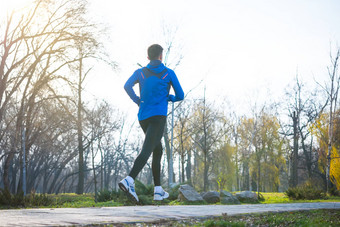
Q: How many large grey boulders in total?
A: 4